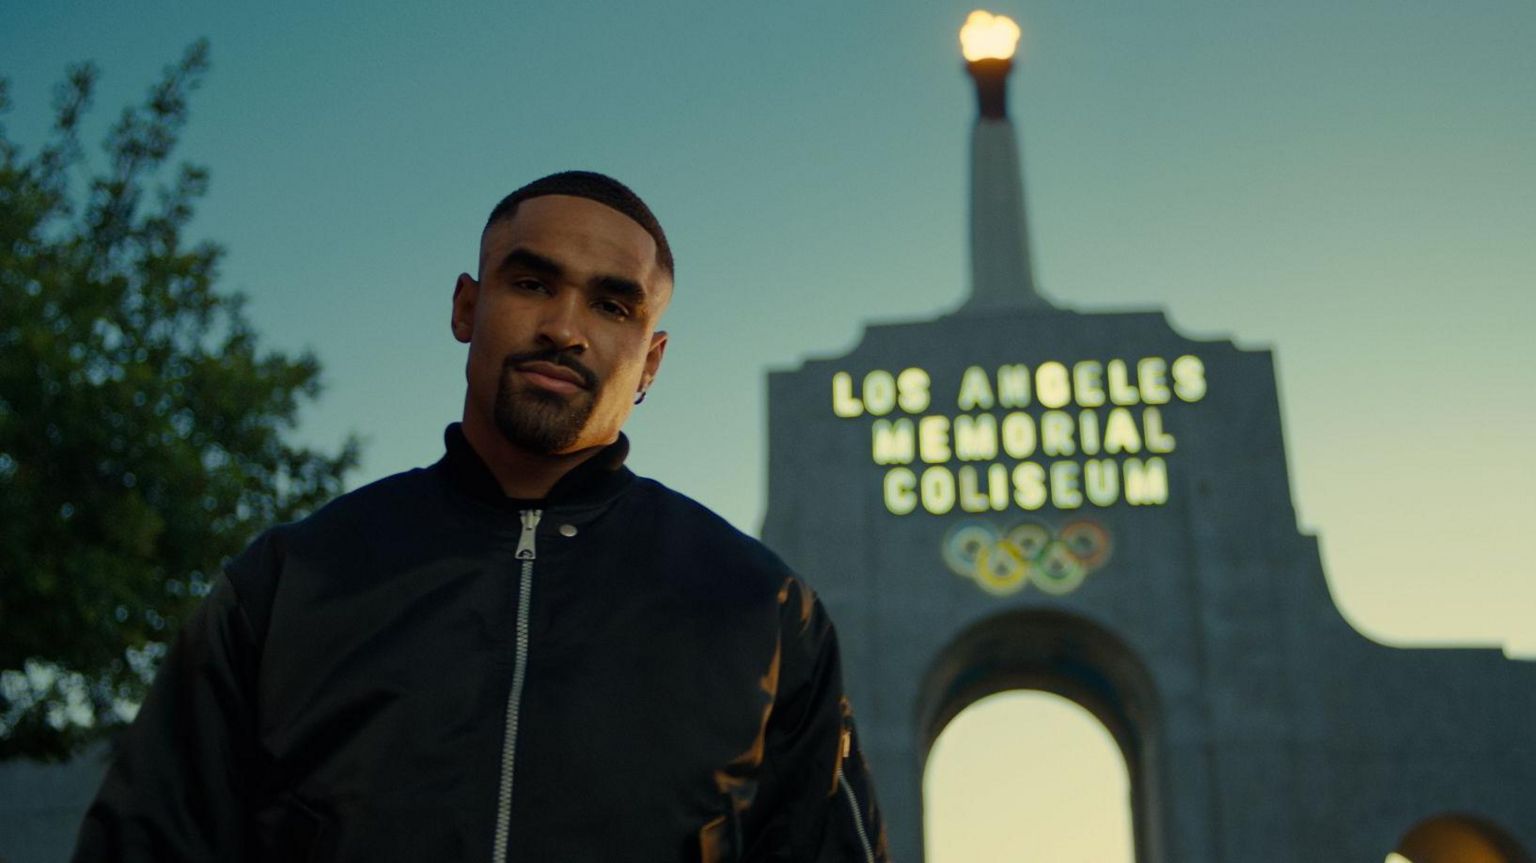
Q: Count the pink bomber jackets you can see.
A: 0